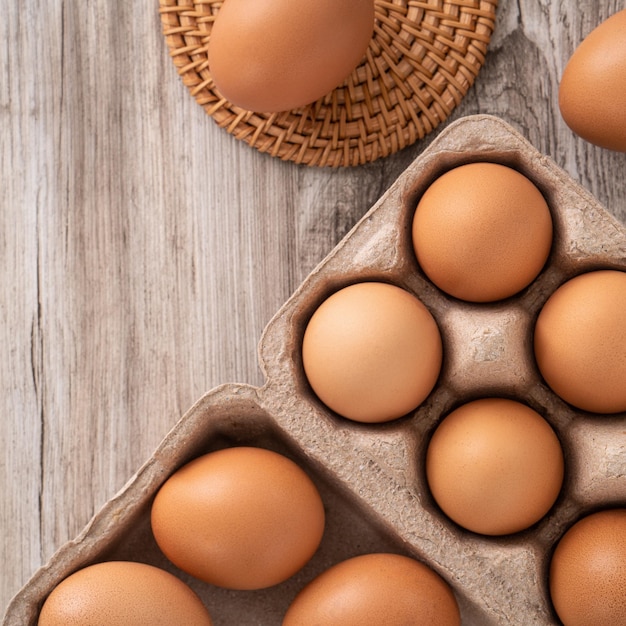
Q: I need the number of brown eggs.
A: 10